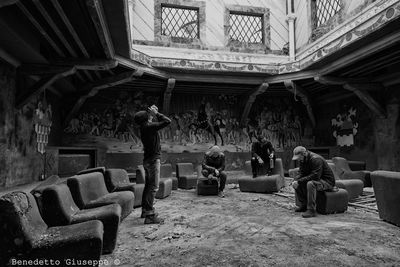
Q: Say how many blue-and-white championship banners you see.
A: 0